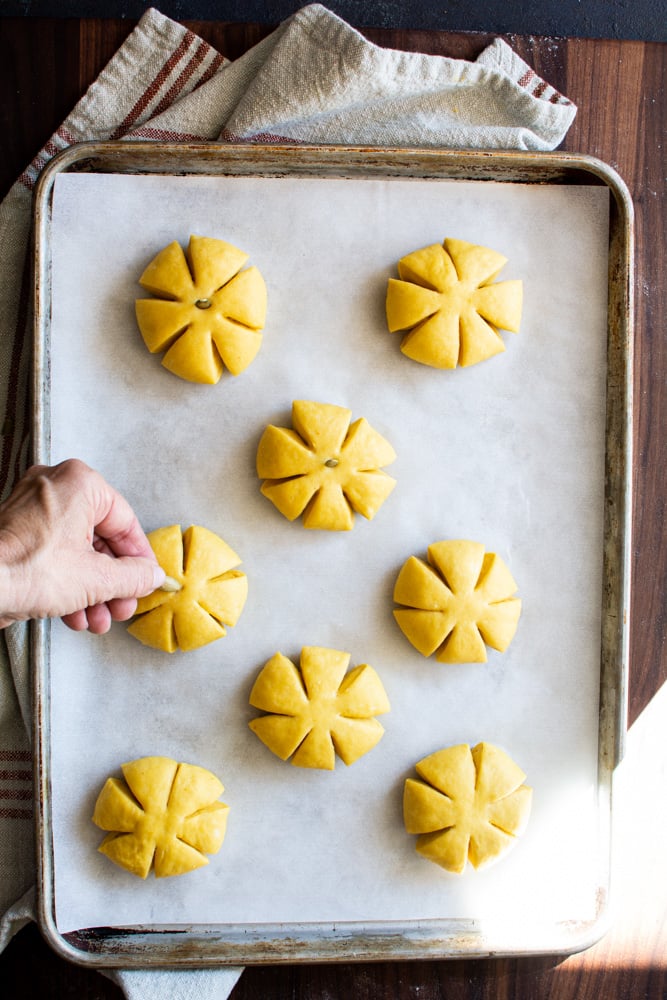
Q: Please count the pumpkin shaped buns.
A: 8